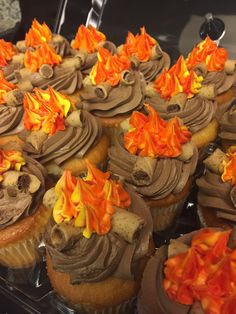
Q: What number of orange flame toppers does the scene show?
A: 15